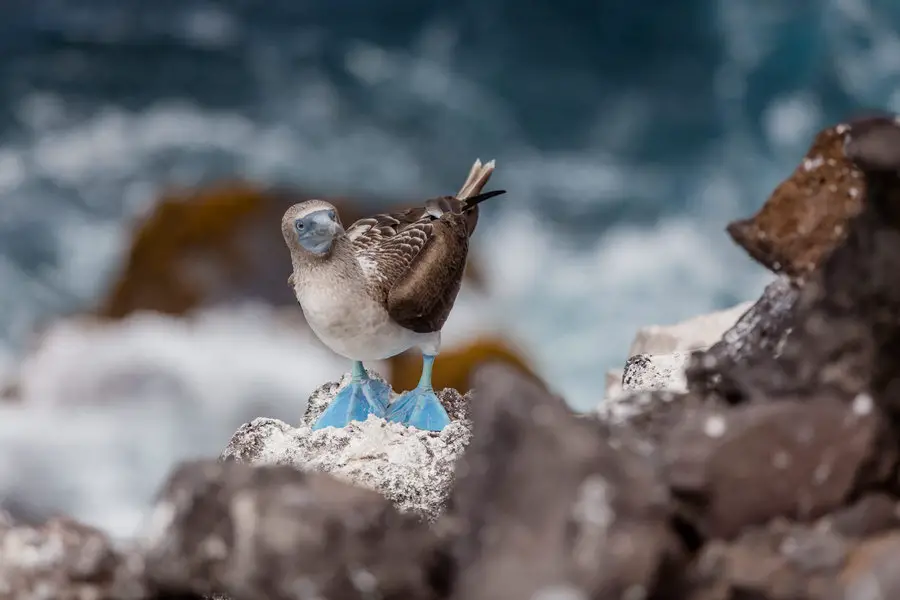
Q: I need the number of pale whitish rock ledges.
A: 2